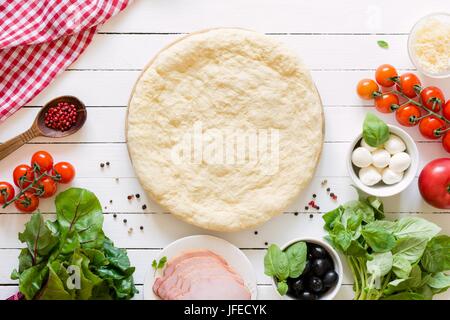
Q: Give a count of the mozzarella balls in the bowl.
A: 7